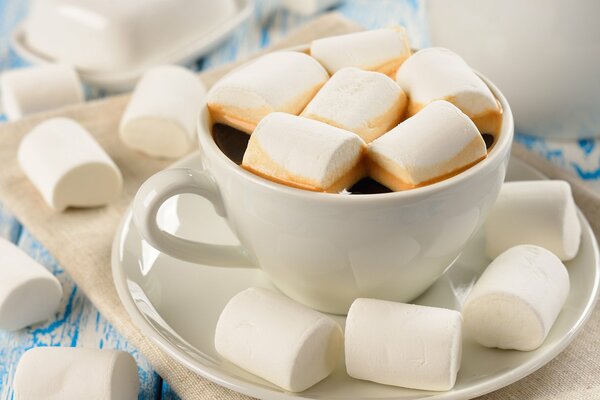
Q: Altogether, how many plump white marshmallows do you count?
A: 15